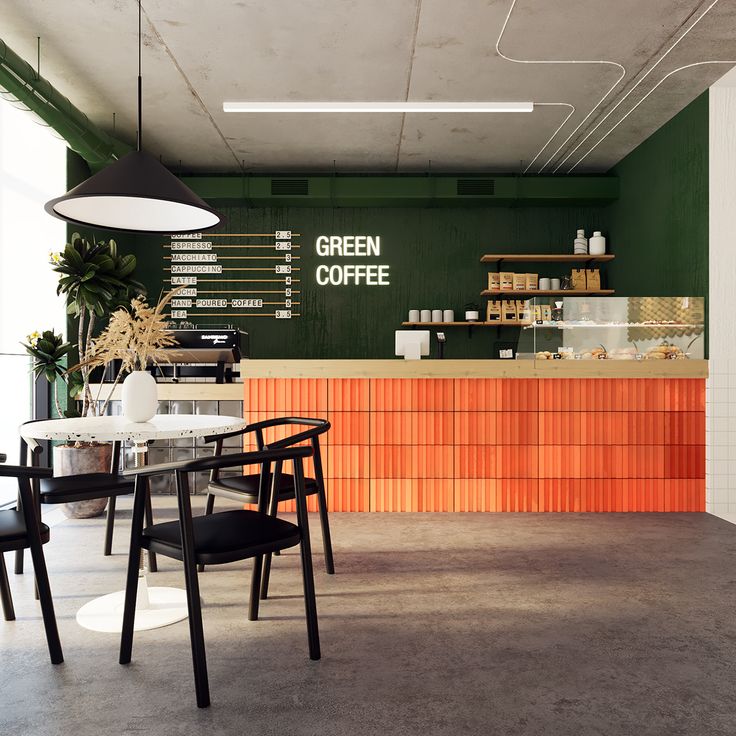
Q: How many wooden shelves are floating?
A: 3